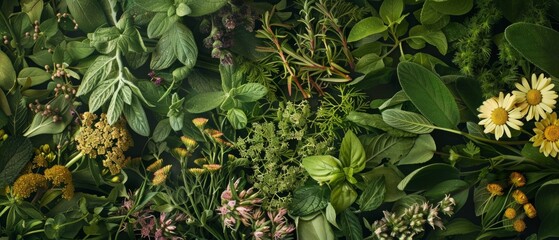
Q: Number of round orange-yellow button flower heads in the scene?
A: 6